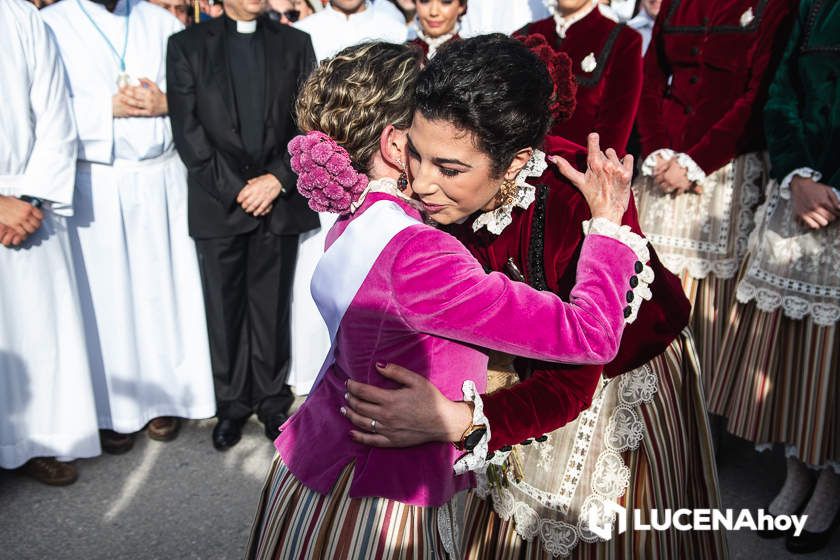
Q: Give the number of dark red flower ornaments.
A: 1